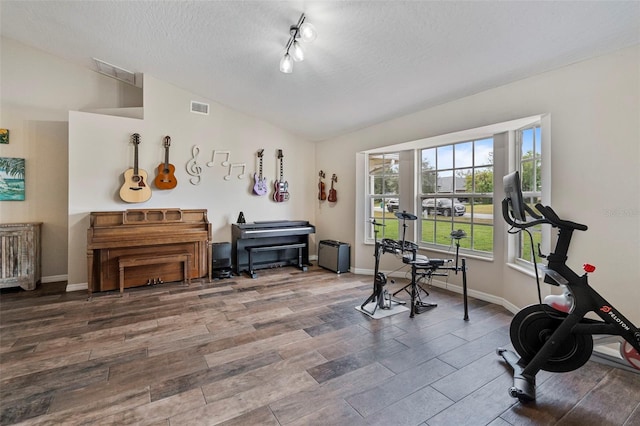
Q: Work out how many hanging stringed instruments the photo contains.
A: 6